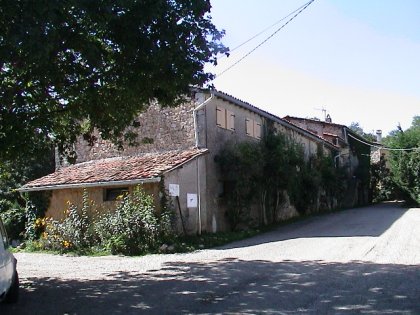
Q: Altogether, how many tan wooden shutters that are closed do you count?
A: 4